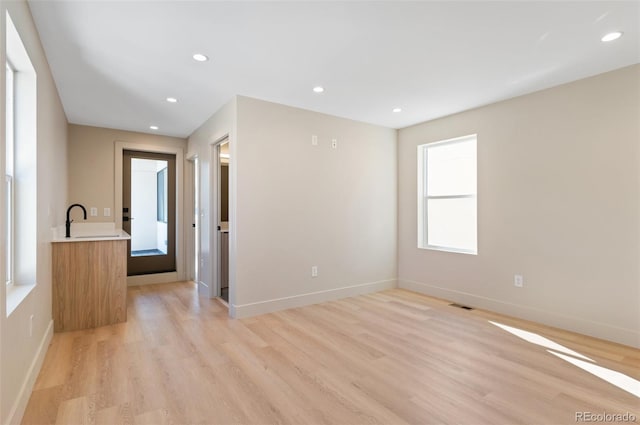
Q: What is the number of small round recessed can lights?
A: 6